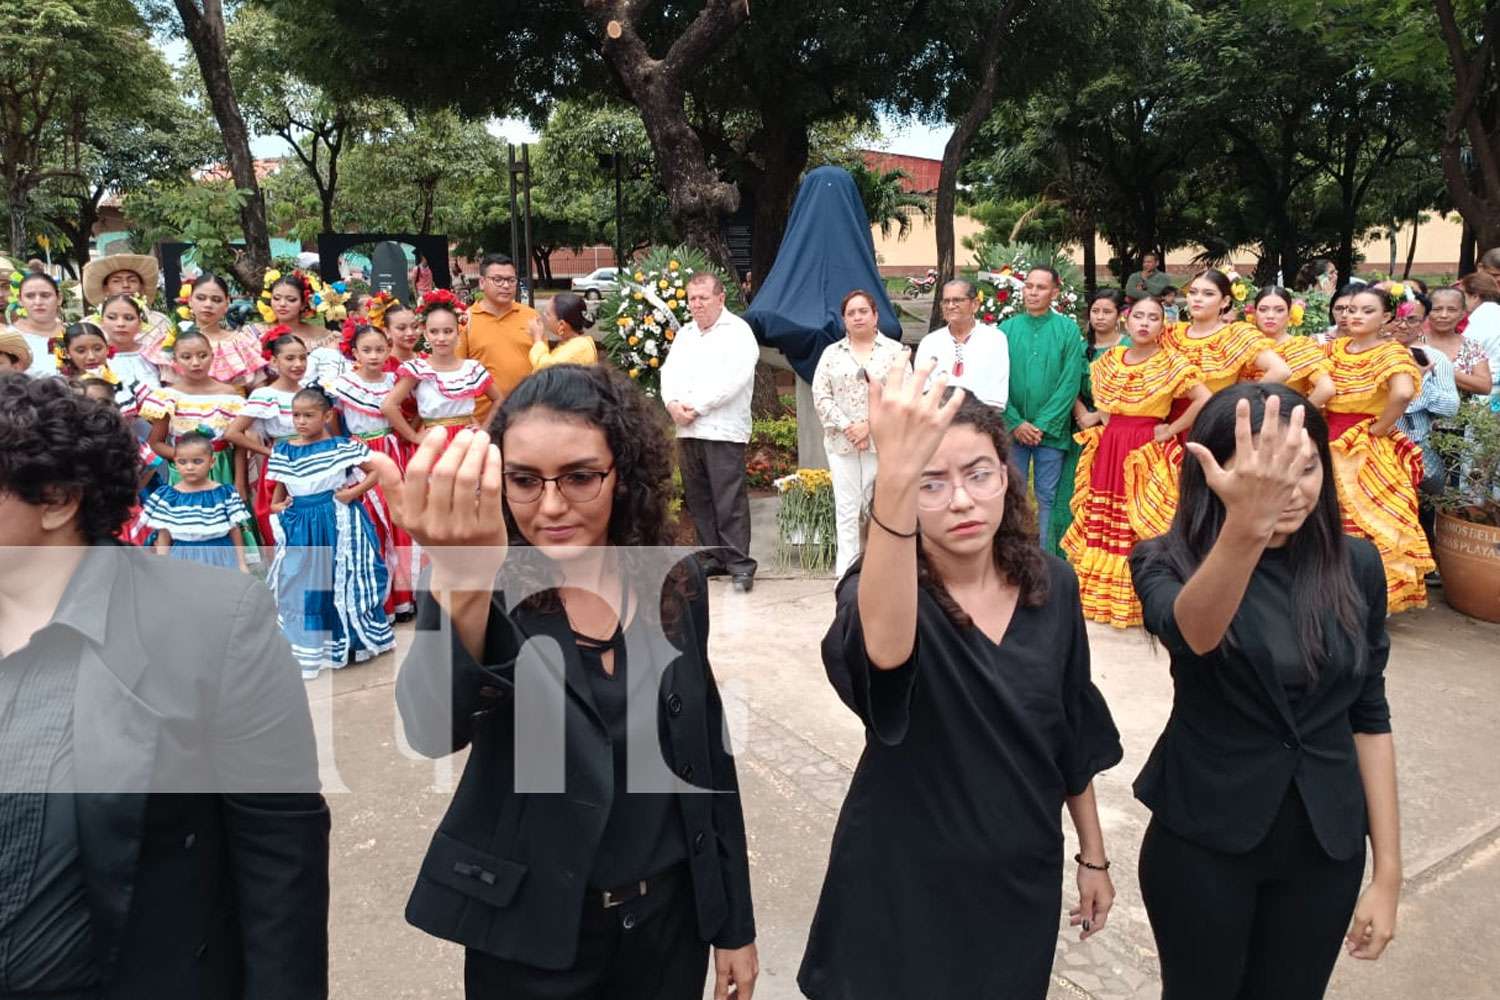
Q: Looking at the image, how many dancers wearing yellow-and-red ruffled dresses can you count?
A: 4